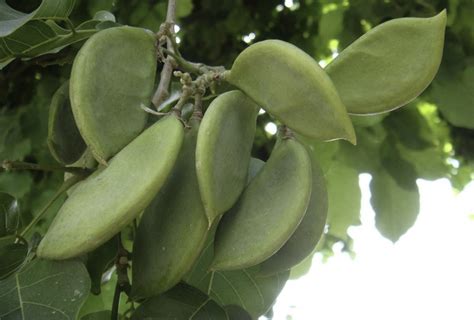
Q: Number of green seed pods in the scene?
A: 9